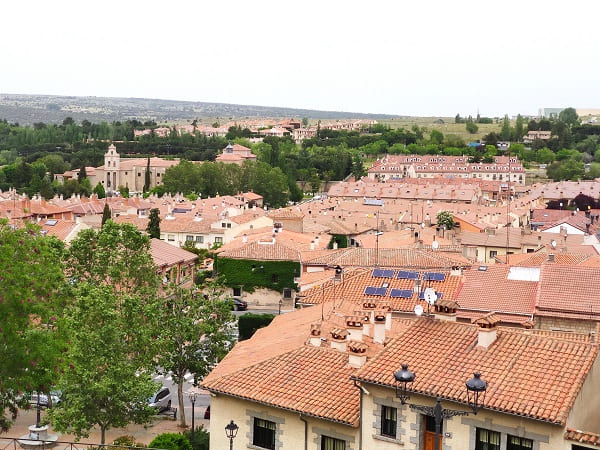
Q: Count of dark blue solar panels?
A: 6